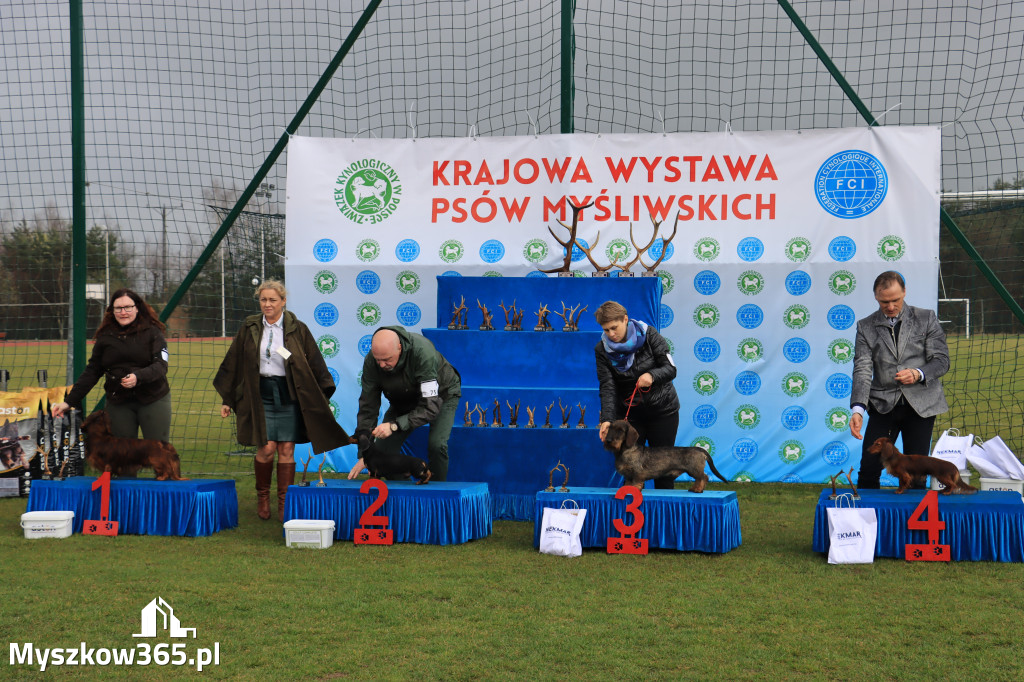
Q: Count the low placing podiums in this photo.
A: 4